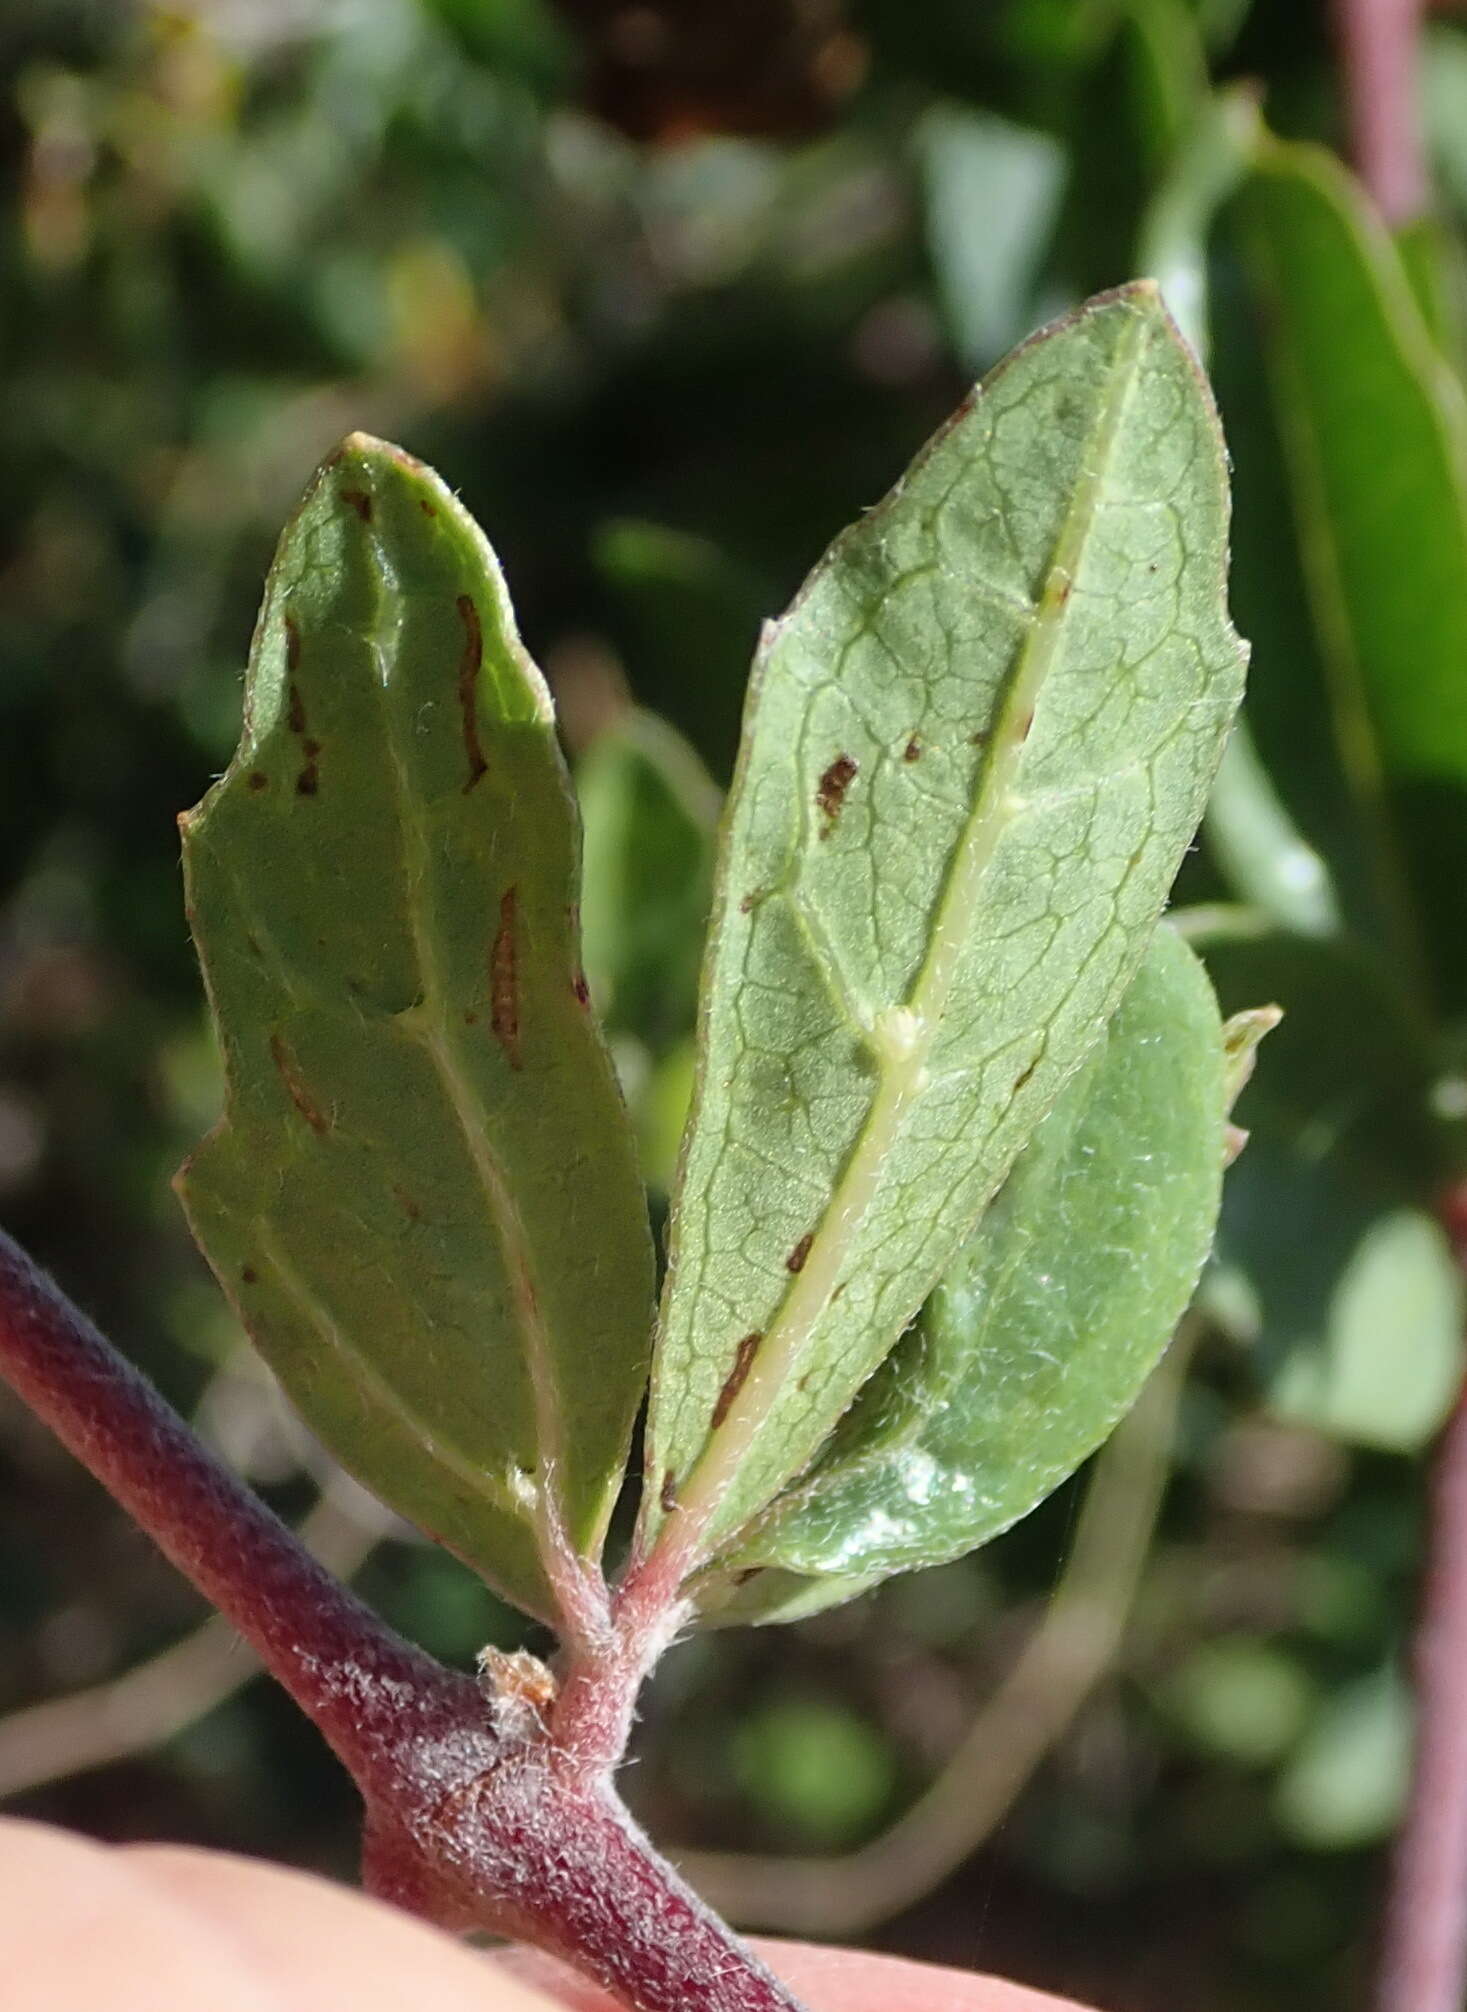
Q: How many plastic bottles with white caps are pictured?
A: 0